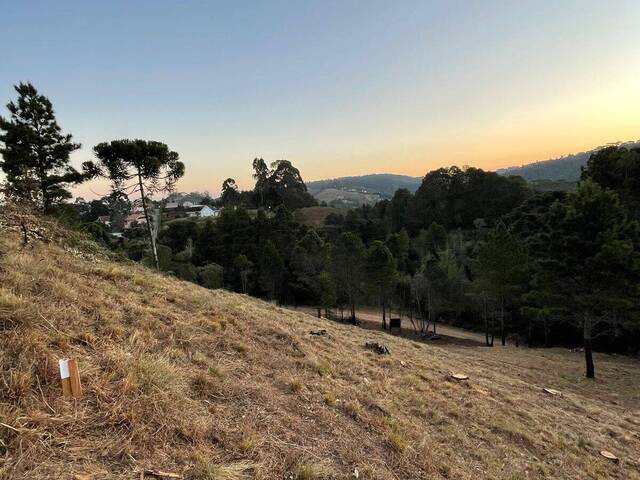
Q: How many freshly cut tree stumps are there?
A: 3